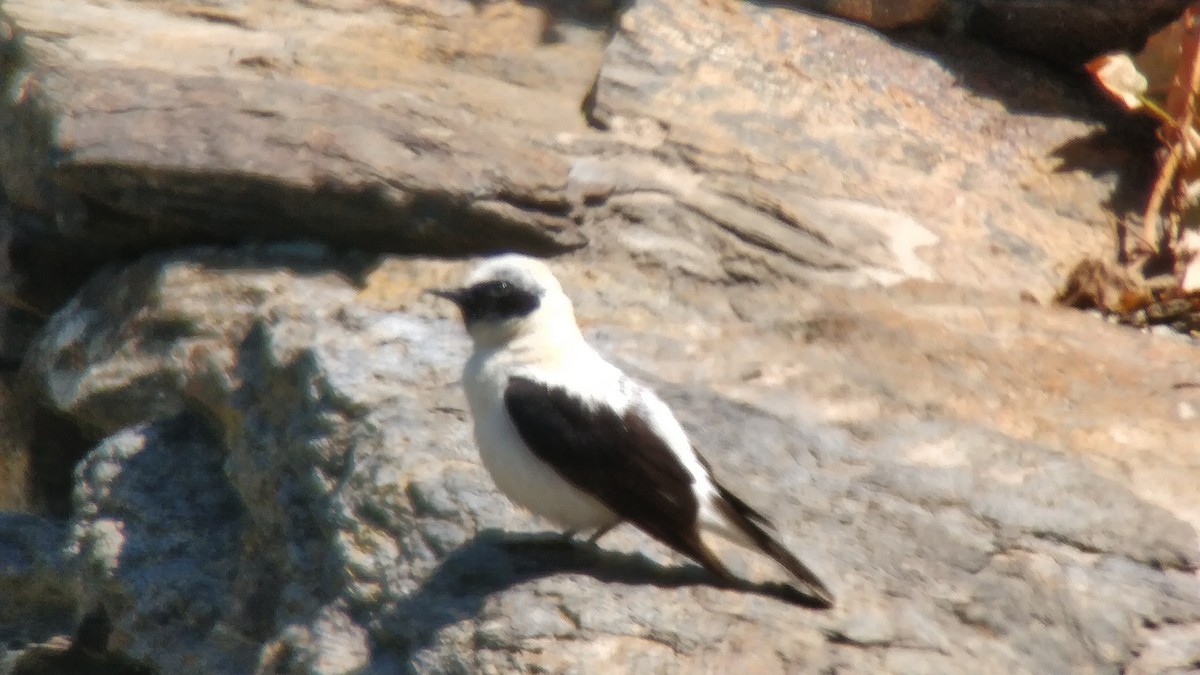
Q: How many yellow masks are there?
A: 0